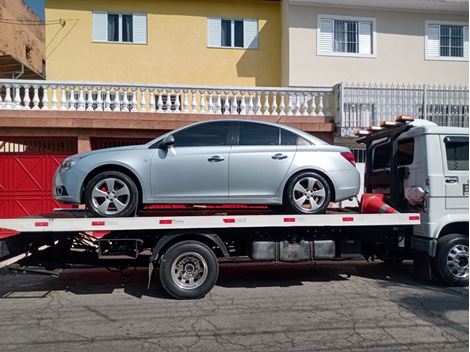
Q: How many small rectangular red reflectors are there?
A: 7